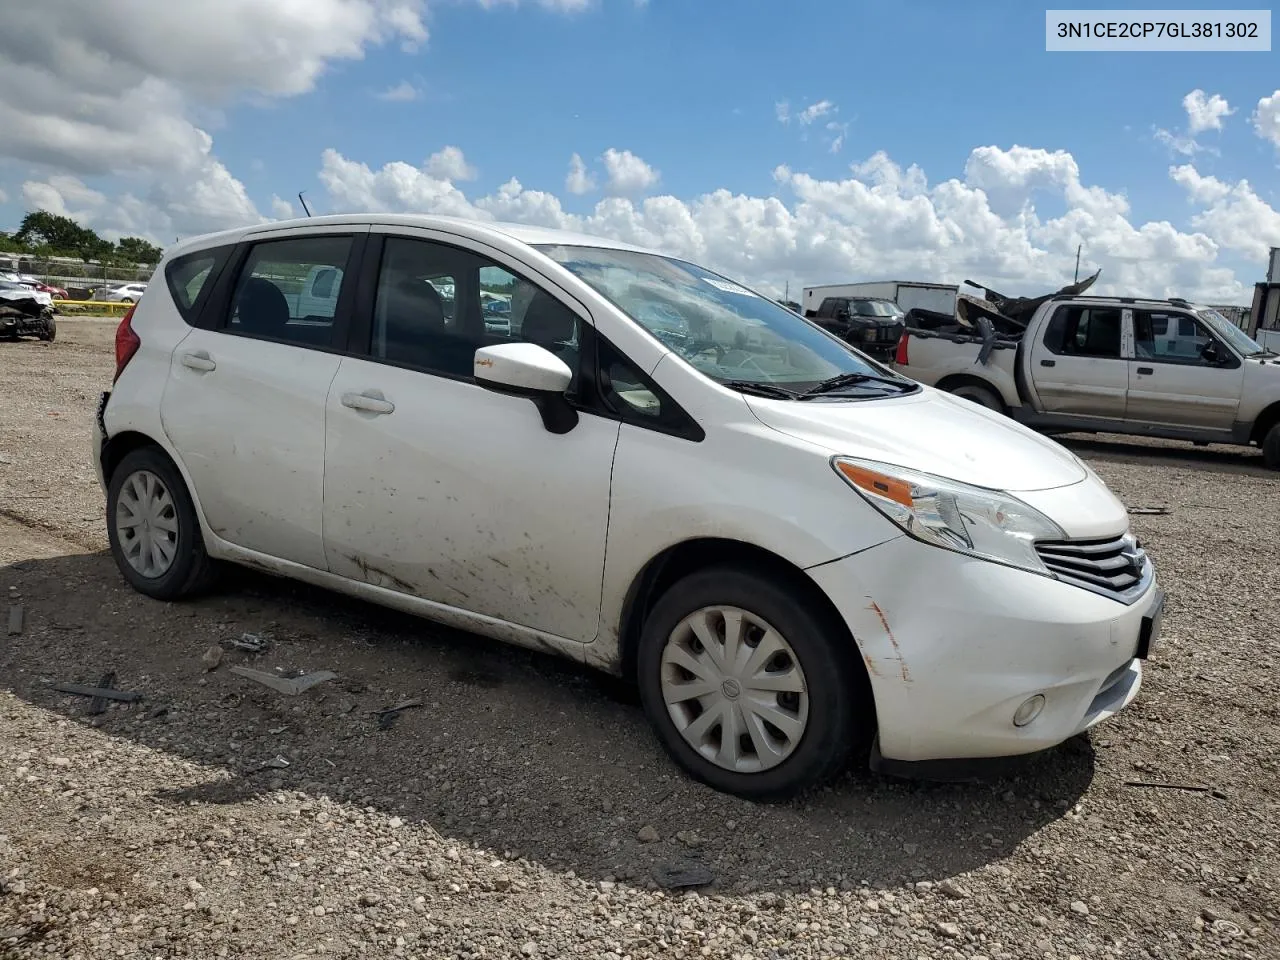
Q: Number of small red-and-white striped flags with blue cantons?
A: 0